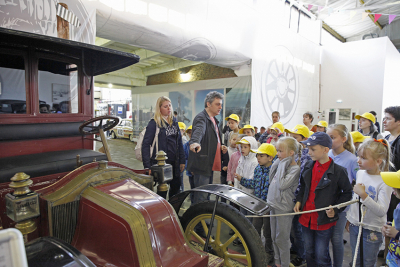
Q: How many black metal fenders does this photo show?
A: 2